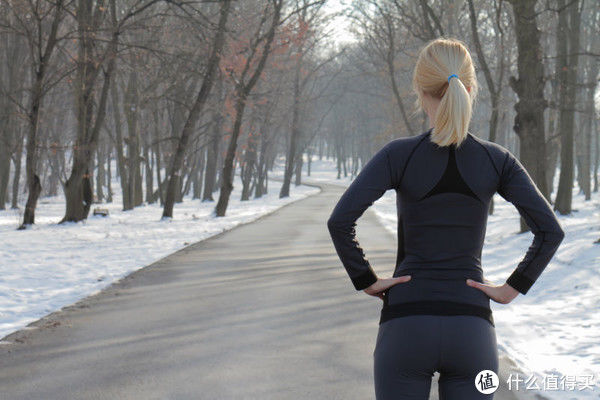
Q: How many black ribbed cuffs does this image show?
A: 2